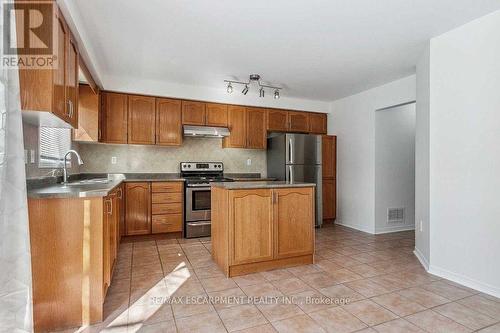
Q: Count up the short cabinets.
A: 5